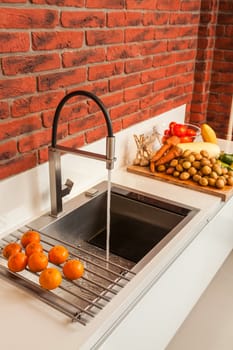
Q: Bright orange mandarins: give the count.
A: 8